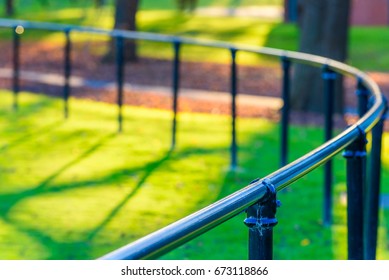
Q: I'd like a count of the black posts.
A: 11